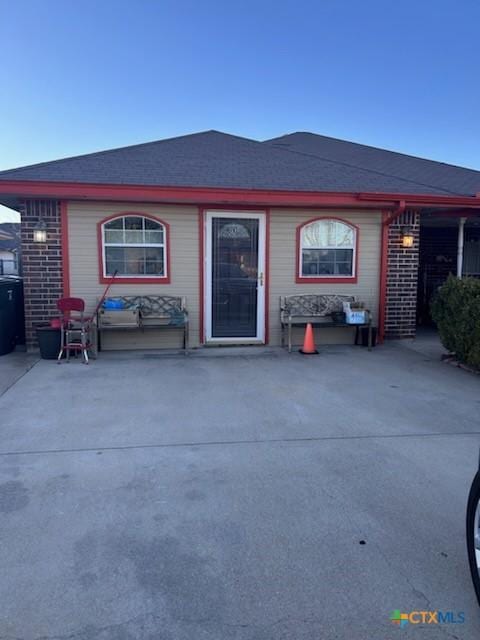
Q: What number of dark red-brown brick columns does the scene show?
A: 2